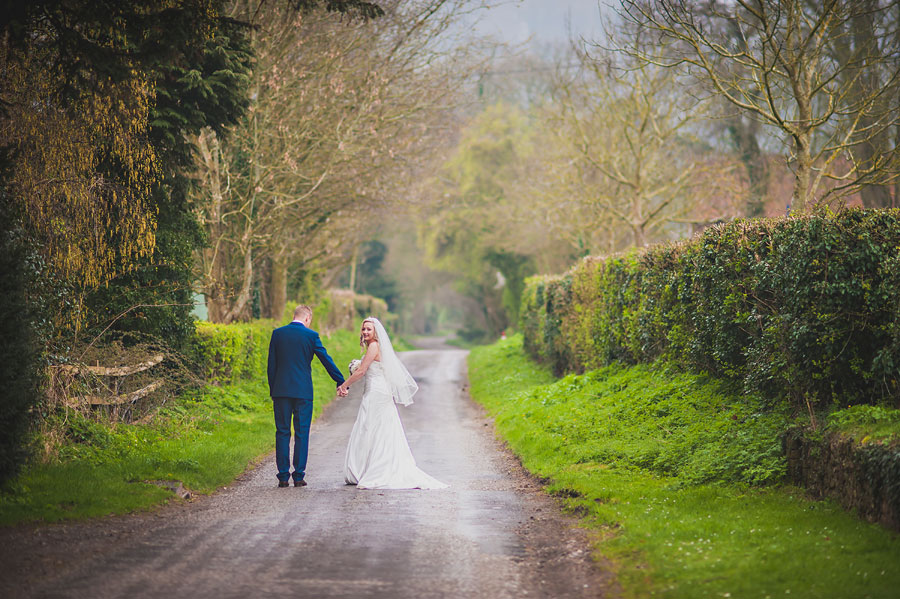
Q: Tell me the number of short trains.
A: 1